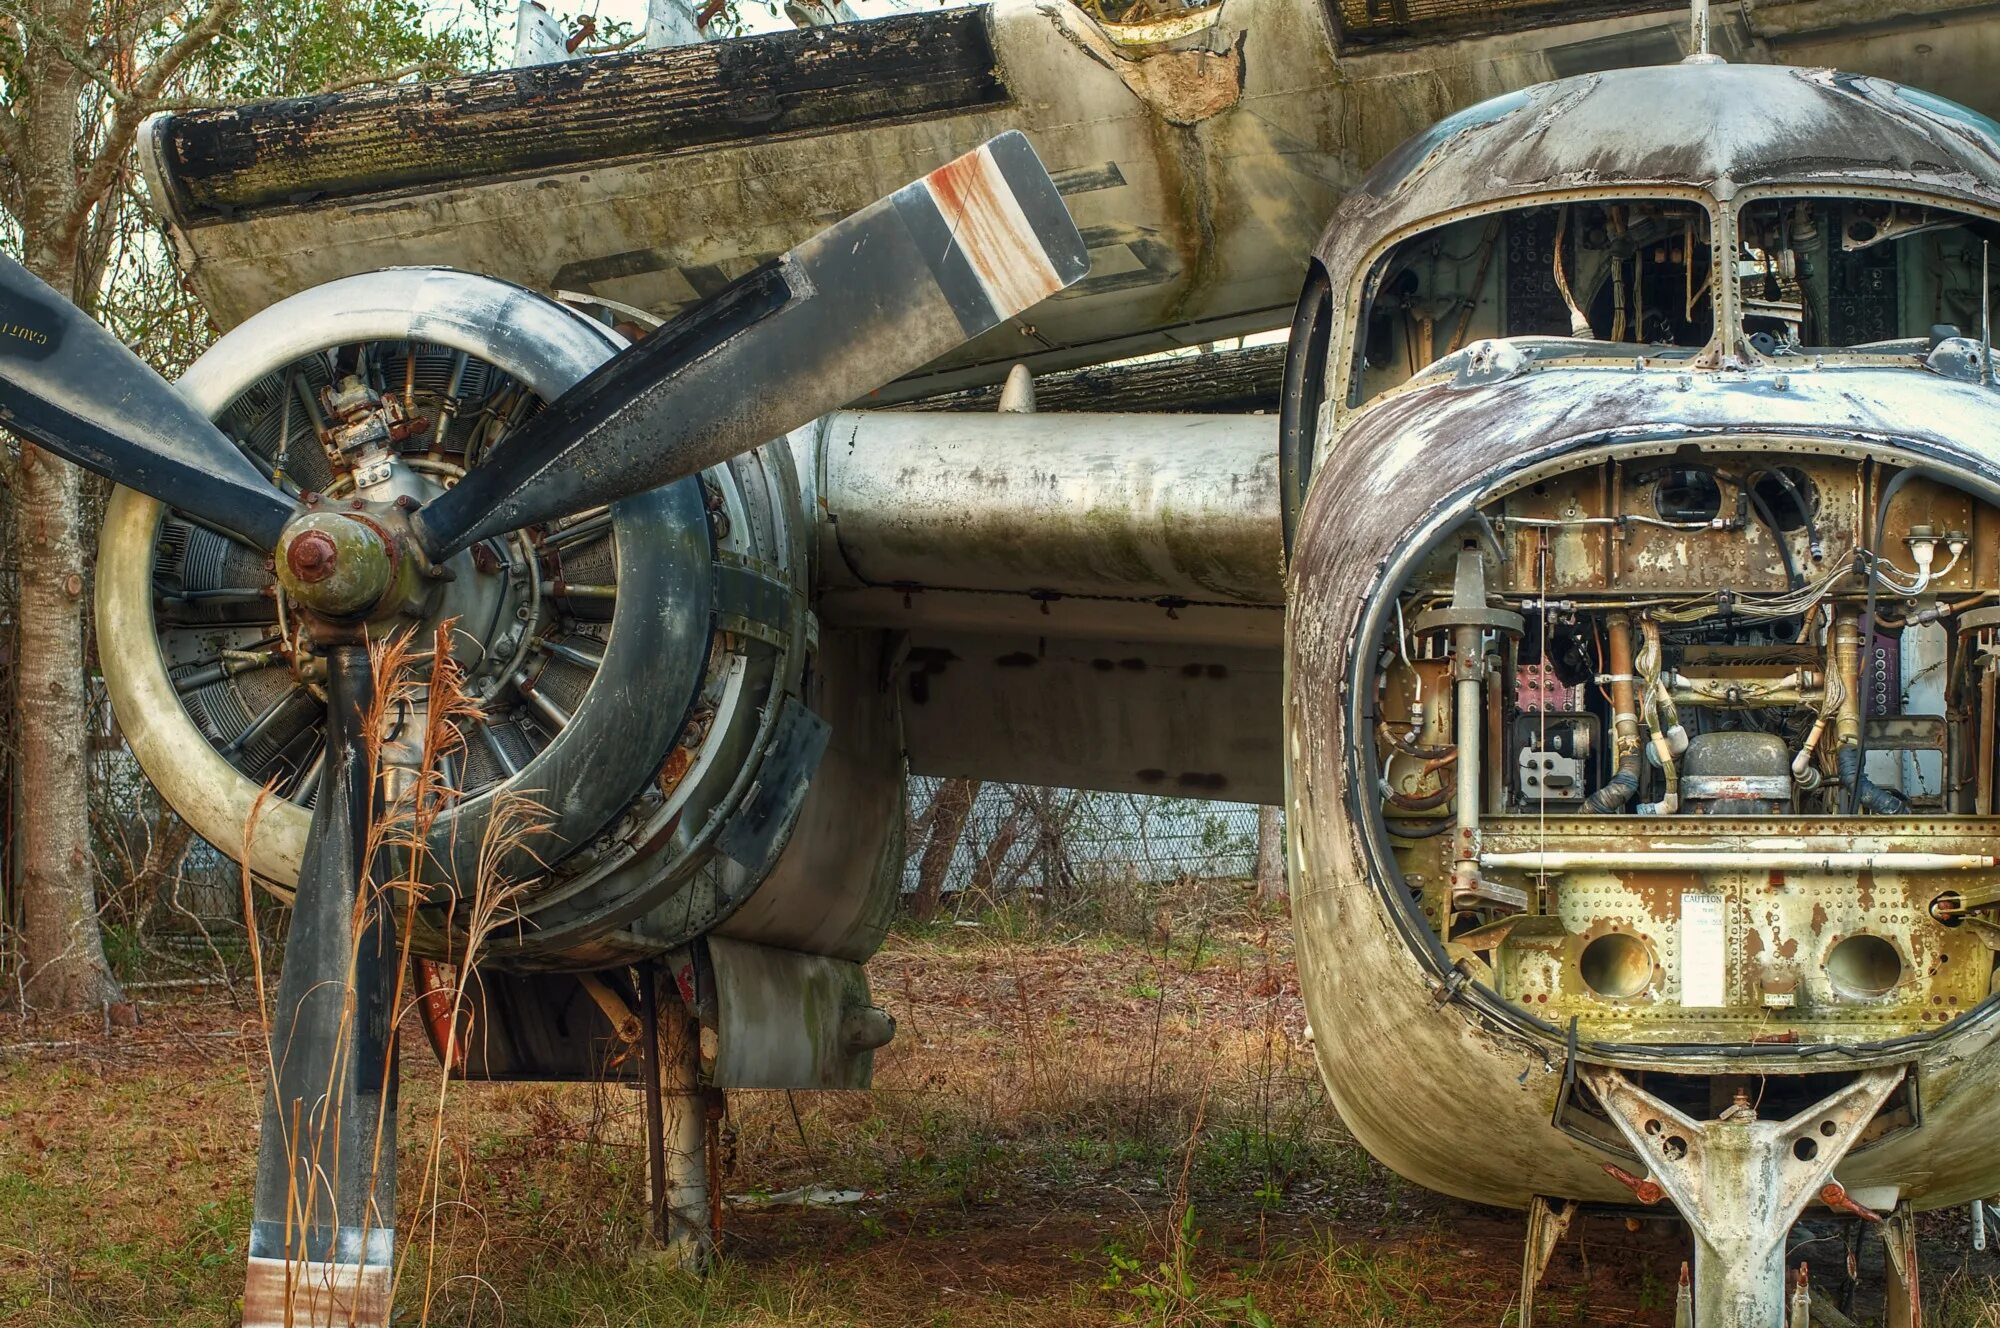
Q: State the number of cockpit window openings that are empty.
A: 2